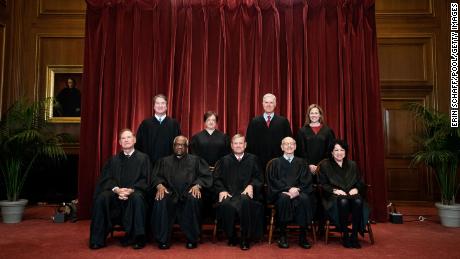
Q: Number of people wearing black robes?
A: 9